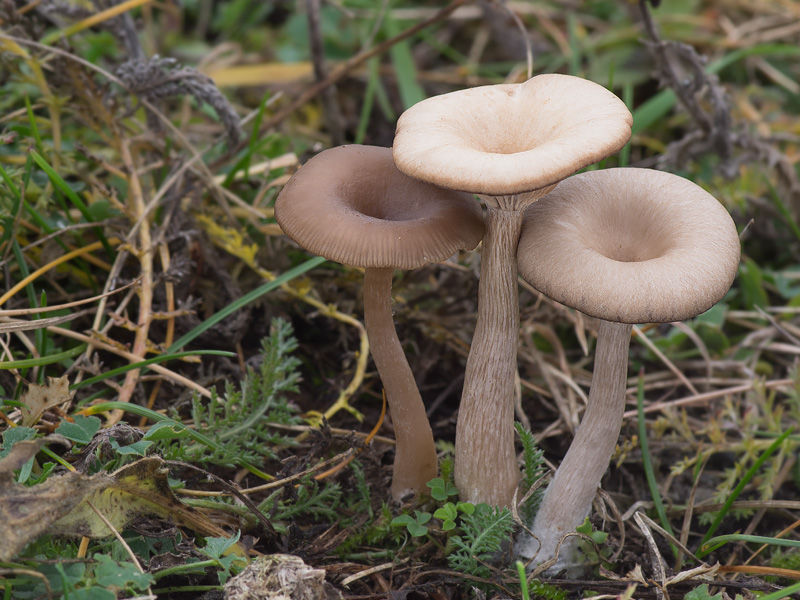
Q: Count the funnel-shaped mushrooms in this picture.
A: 3